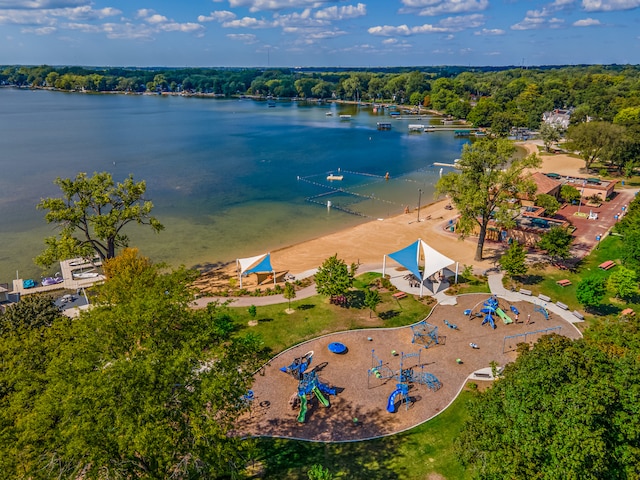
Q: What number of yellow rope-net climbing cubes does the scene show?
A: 0